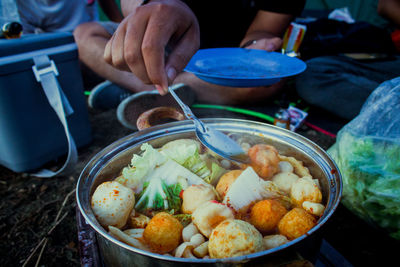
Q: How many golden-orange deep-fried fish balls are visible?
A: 3